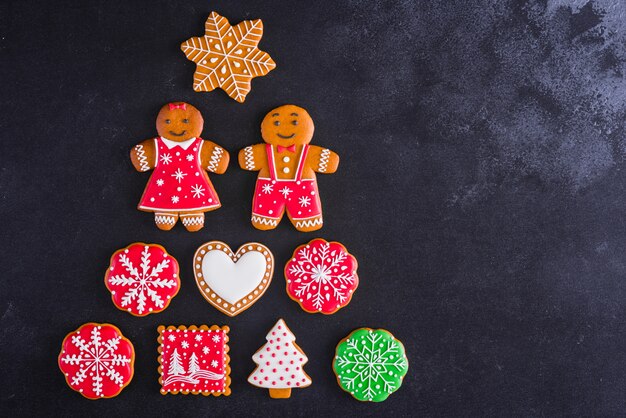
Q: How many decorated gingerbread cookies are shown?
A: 10